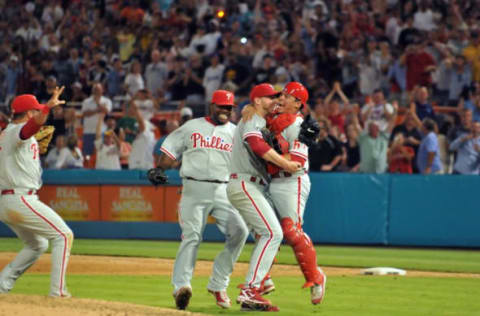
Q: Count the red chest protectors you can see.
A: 1